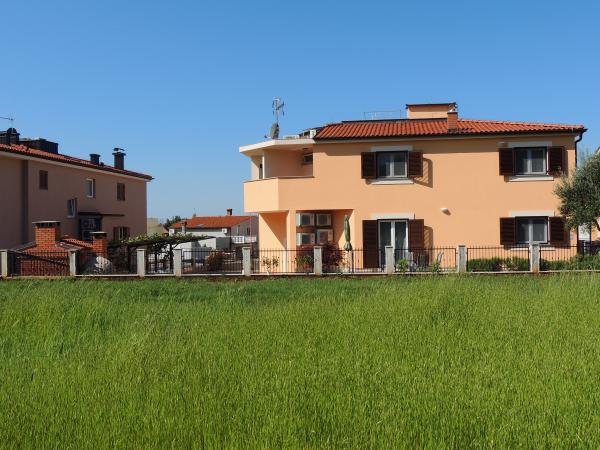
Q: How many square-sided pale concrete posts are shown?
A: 9